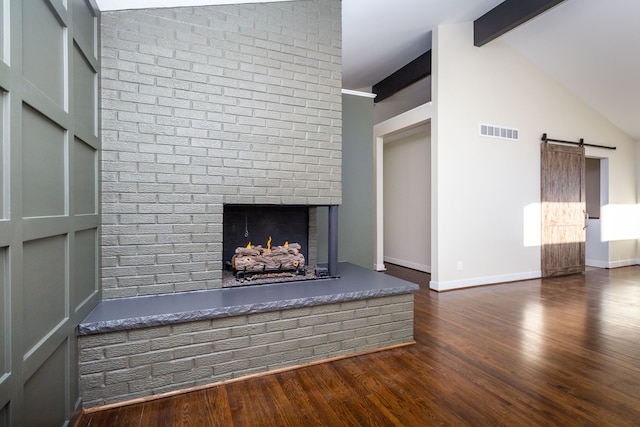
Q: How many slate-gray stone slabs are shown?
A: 1